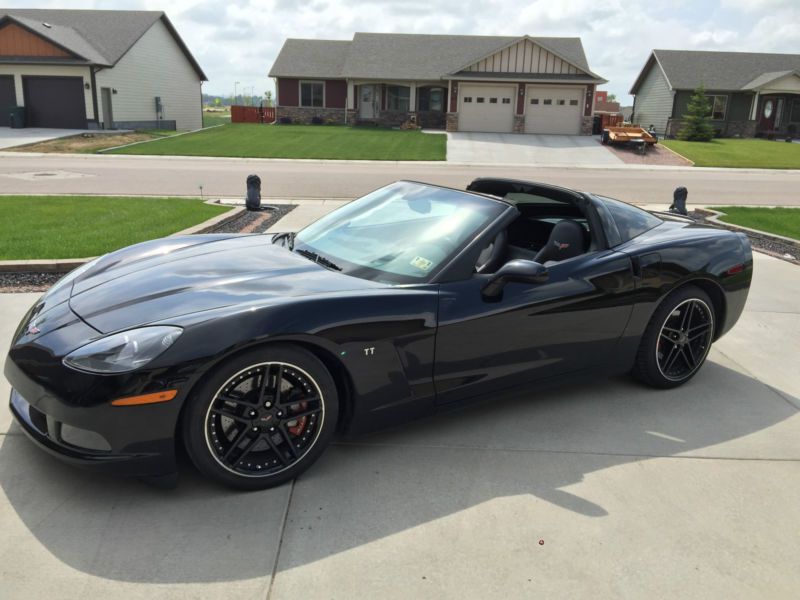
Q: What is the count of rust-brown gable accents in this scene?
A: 1